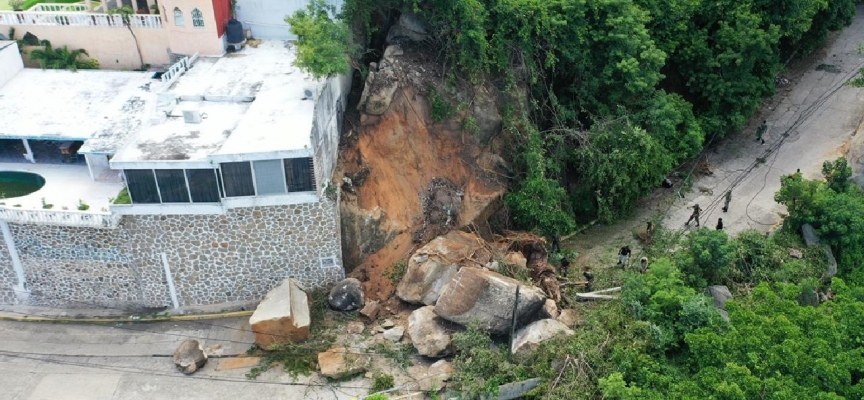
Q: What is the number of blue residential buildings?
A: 0